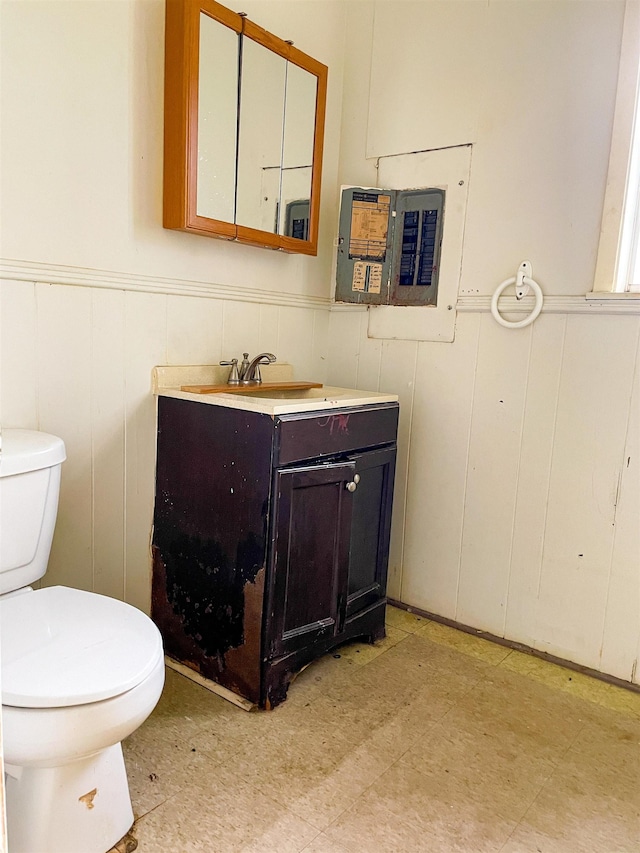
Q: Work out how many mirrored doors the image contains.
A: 3